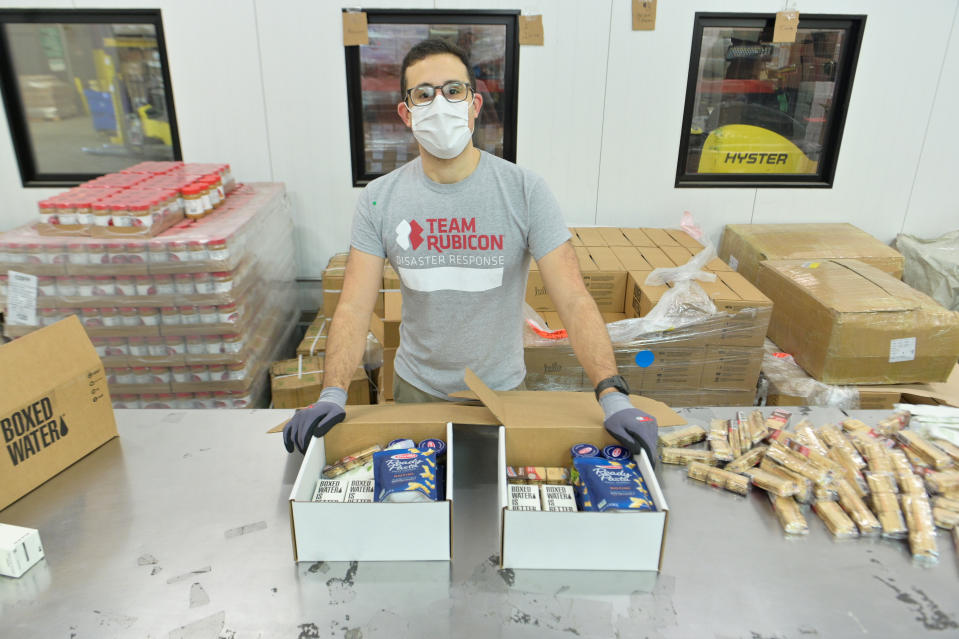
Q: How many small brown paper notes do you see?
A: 4